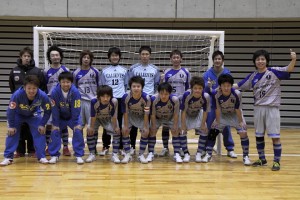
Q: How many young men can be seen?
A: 15